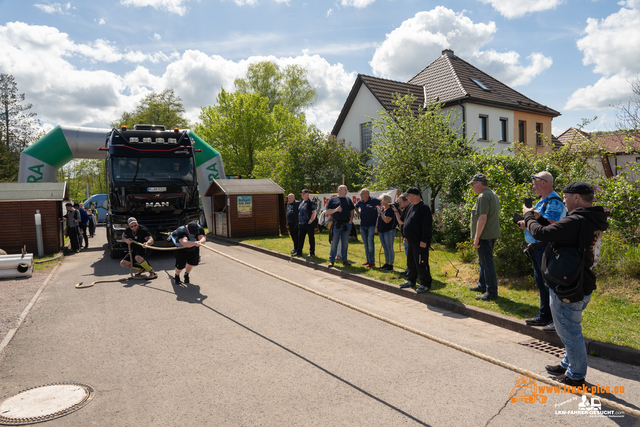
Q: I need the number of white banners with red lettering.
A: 1